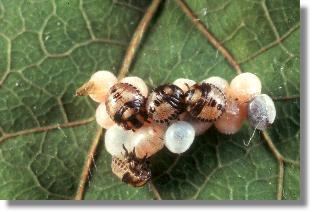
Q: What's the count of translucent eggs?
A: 3